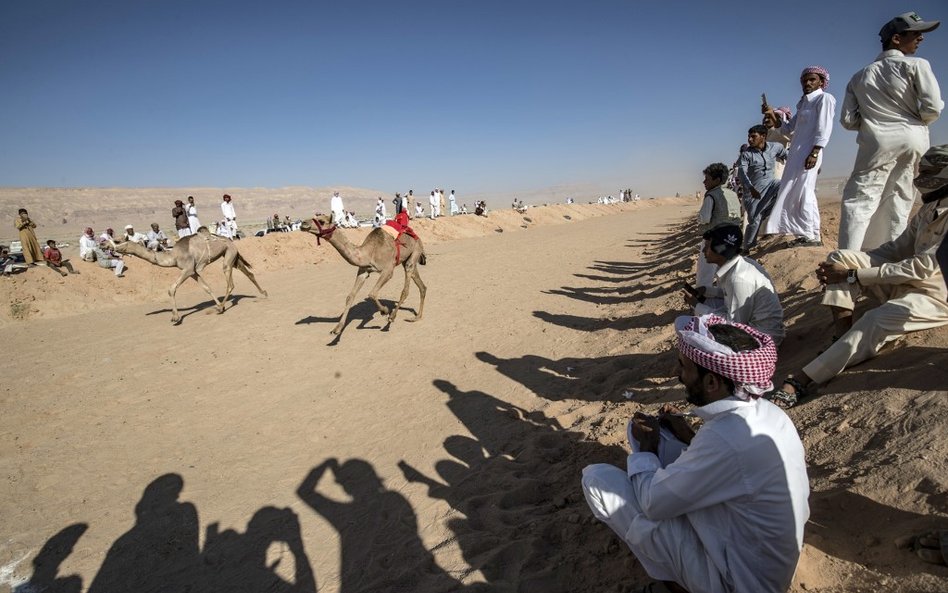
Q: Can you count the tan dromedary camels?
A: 2